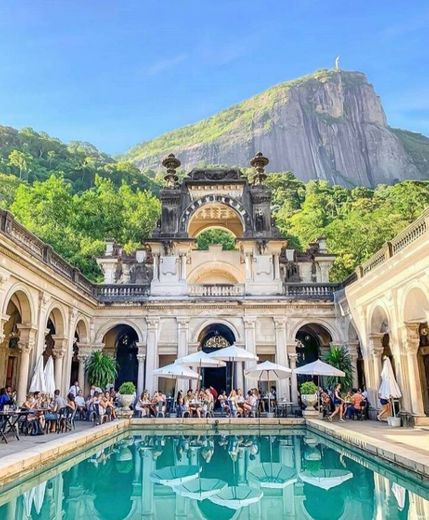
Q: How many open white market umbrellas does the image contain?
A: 5